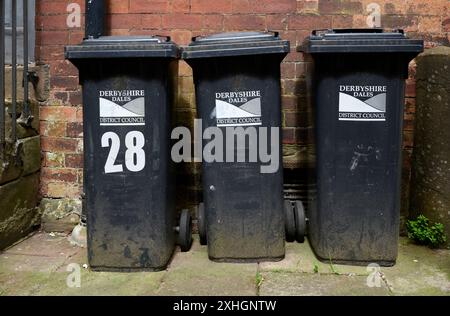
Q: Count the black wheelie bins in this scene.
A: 3